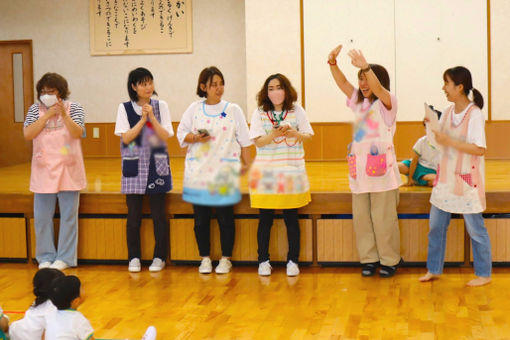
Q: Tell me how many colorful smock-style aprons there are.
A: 6